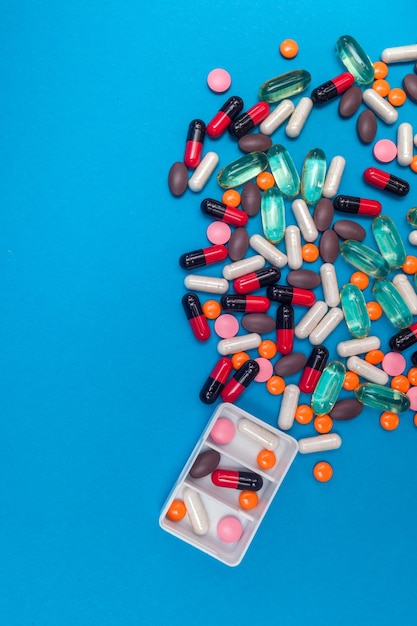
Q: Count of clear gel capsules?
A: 13